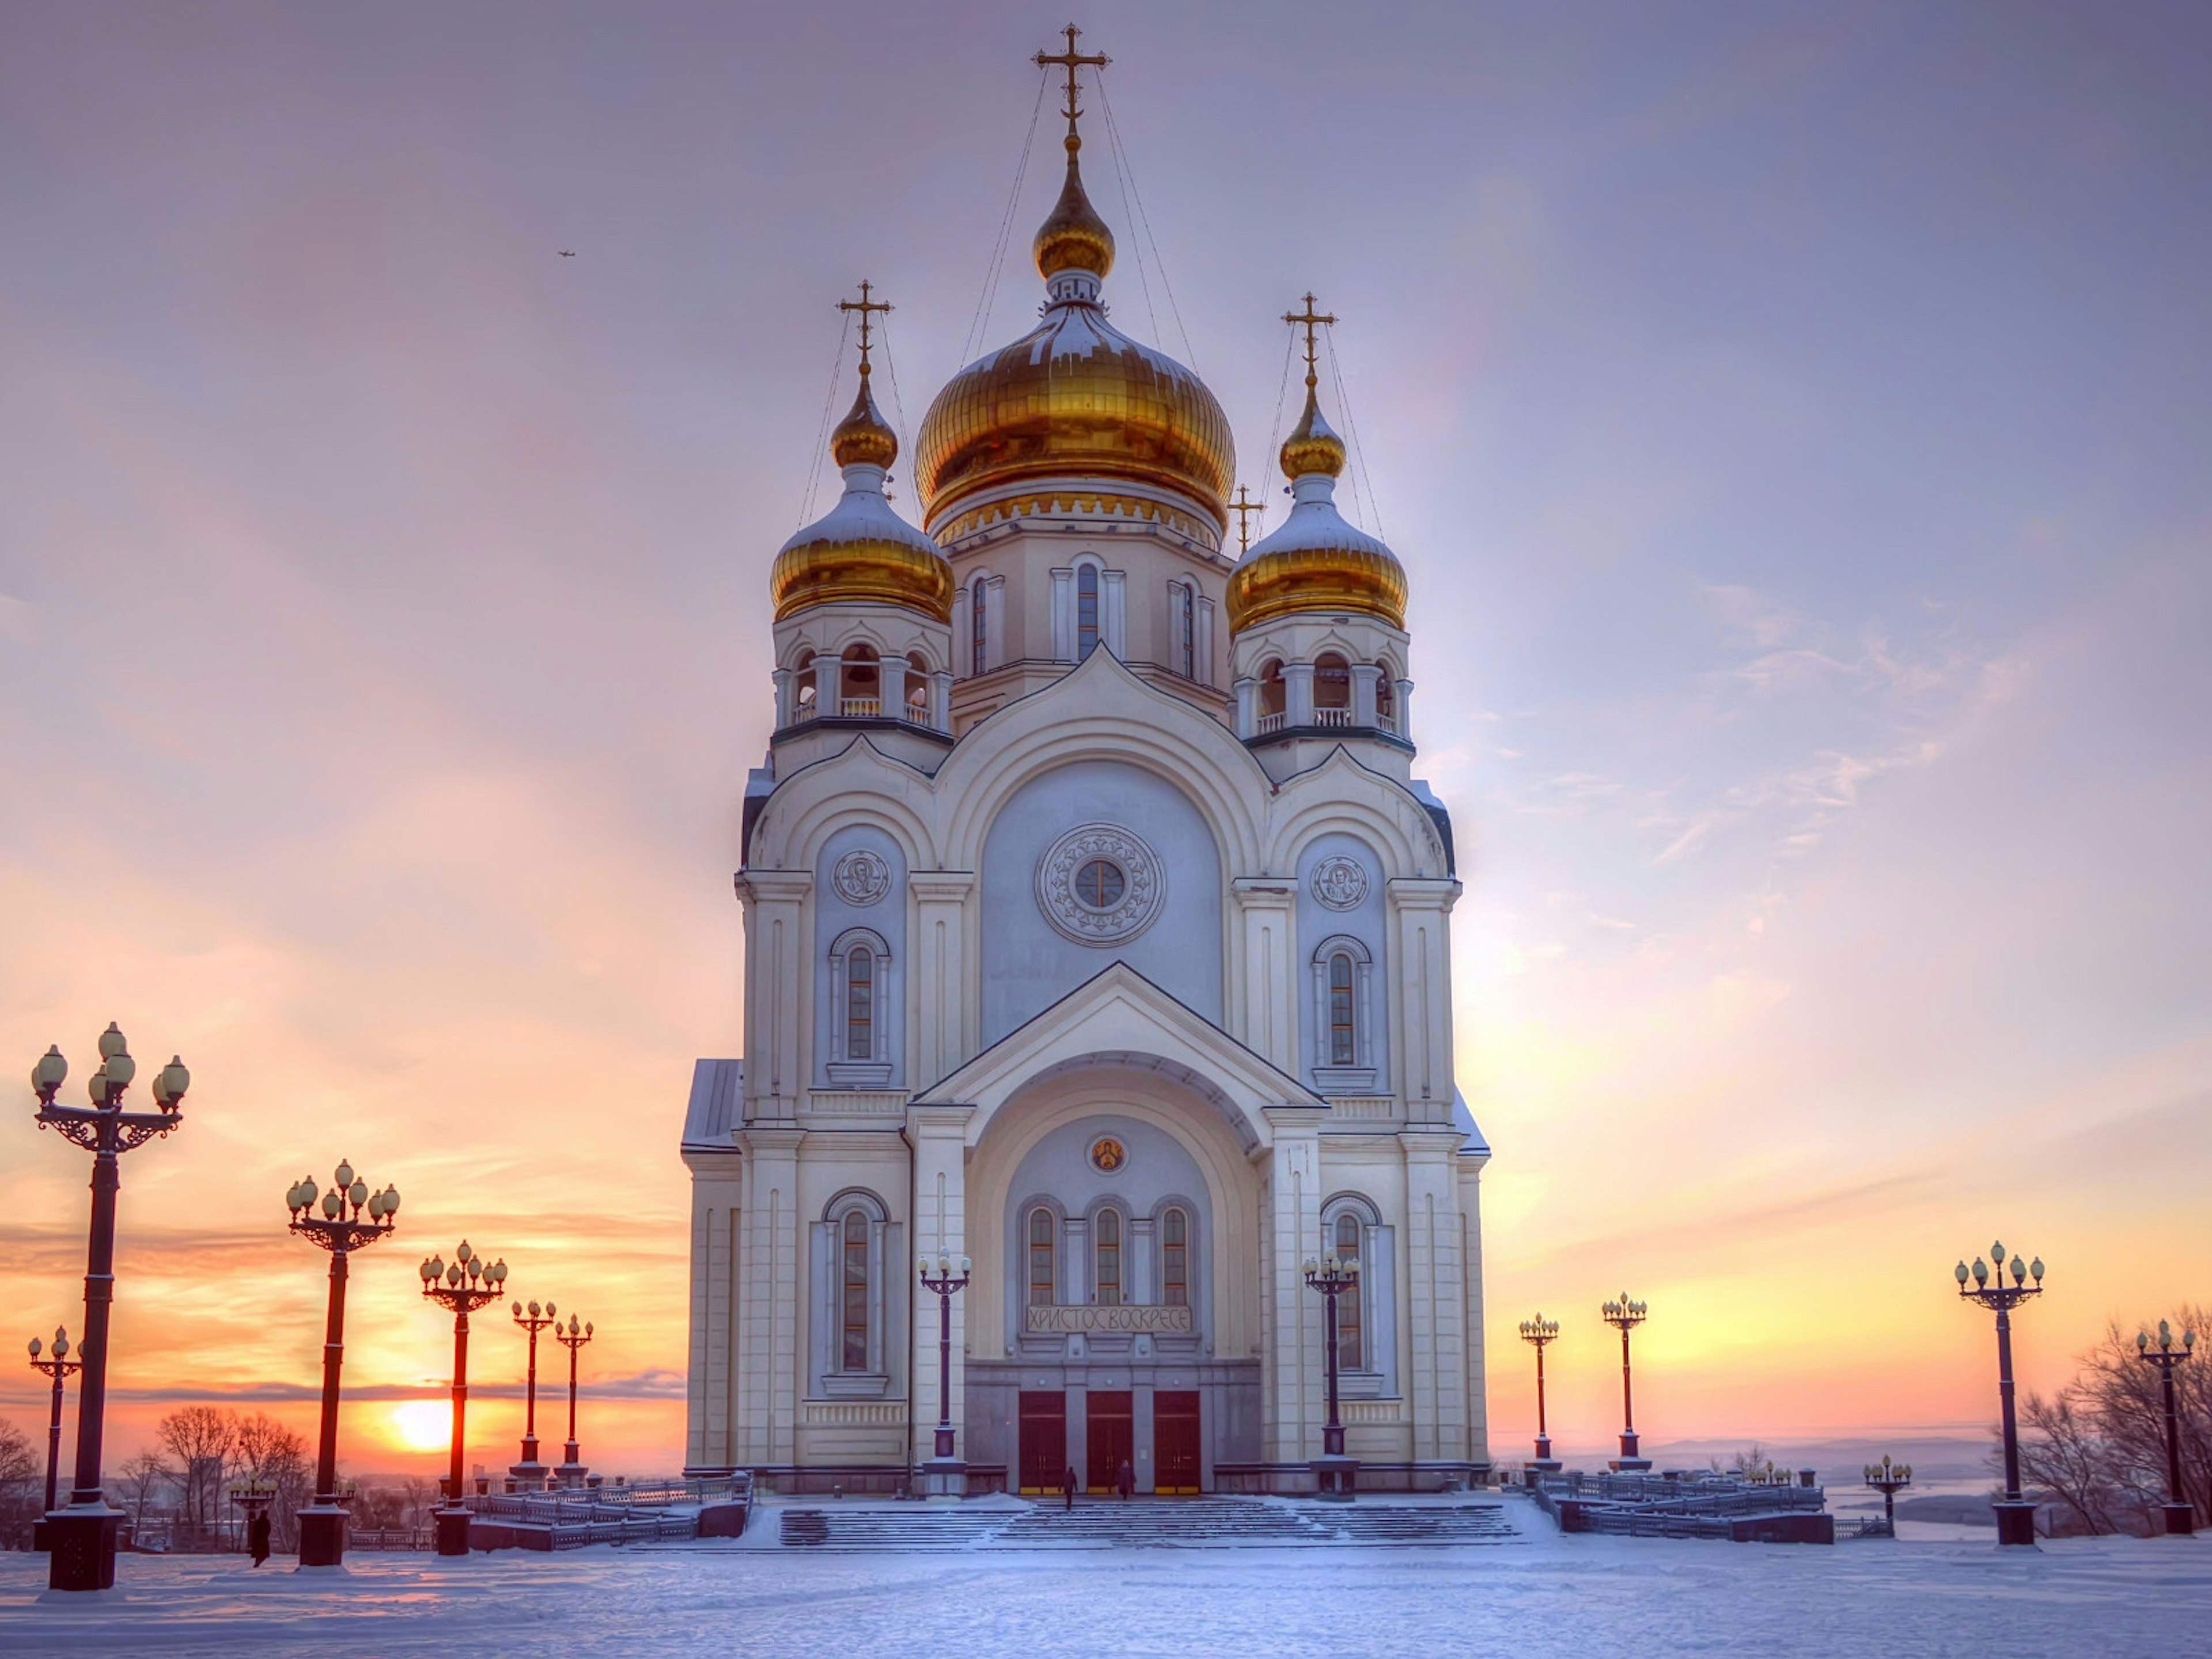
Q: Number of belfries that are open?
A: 2